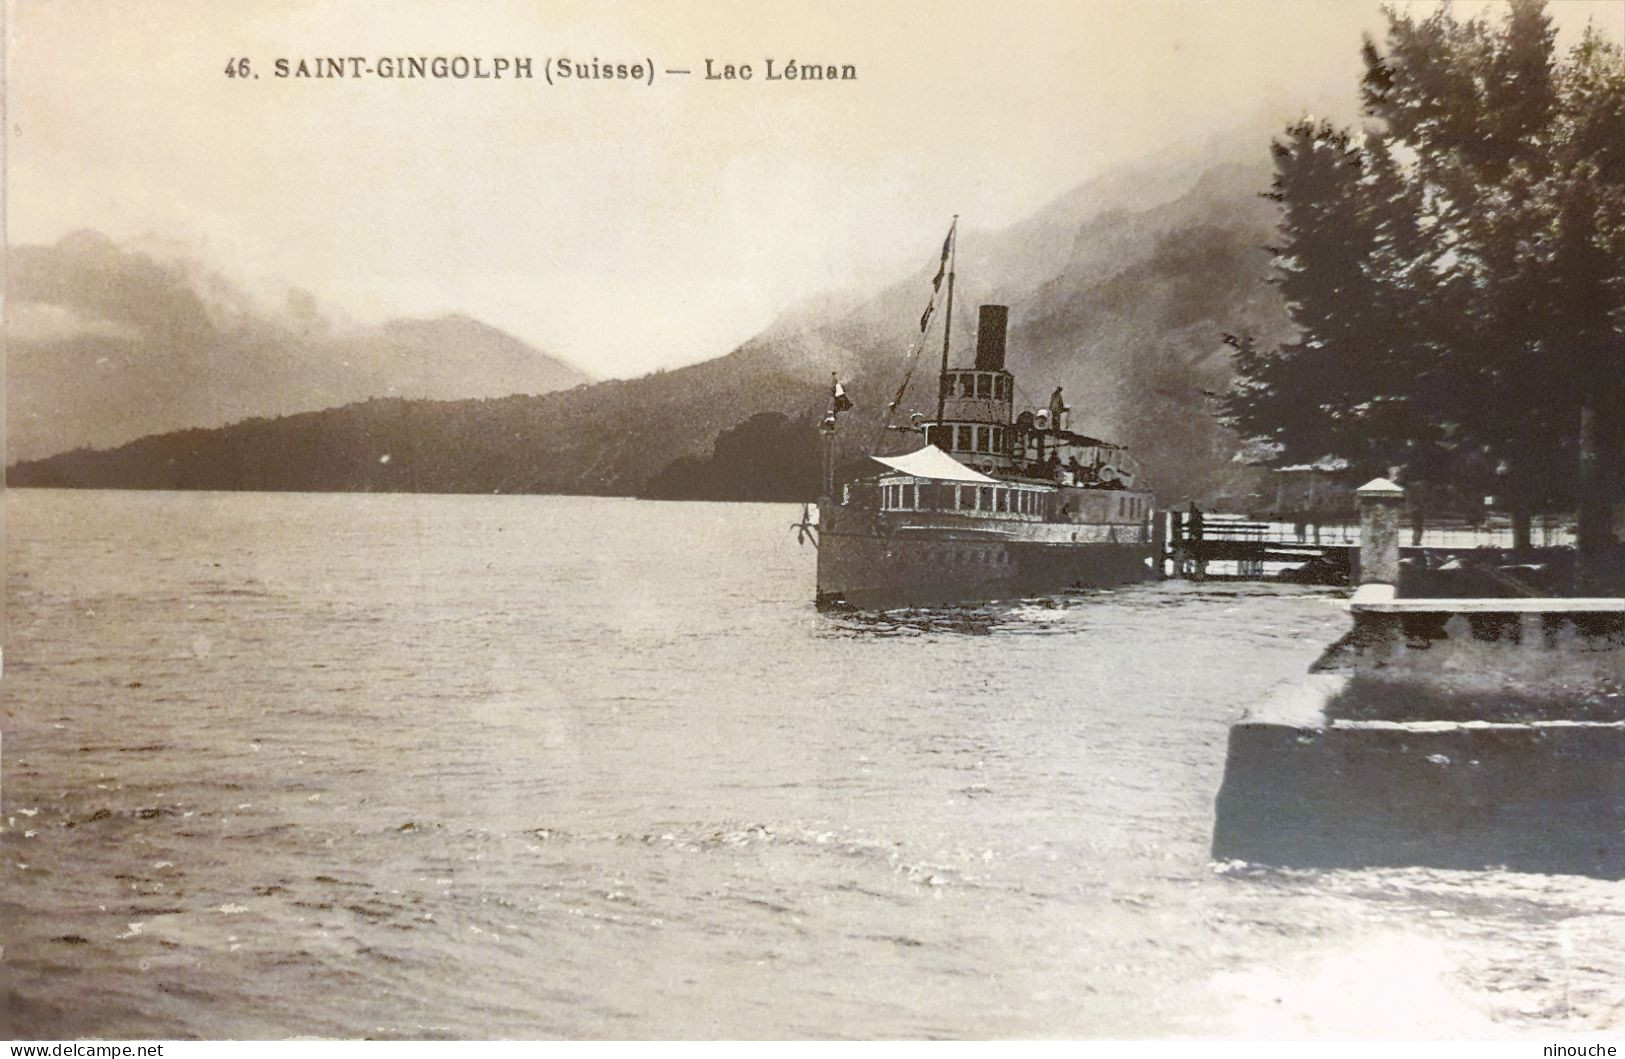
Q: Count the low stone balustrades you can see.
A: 1